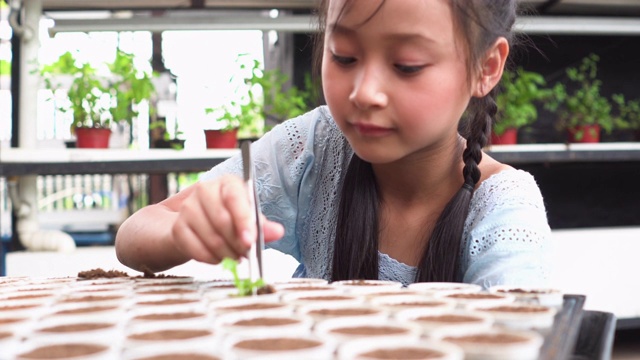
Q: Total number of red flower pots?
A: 4